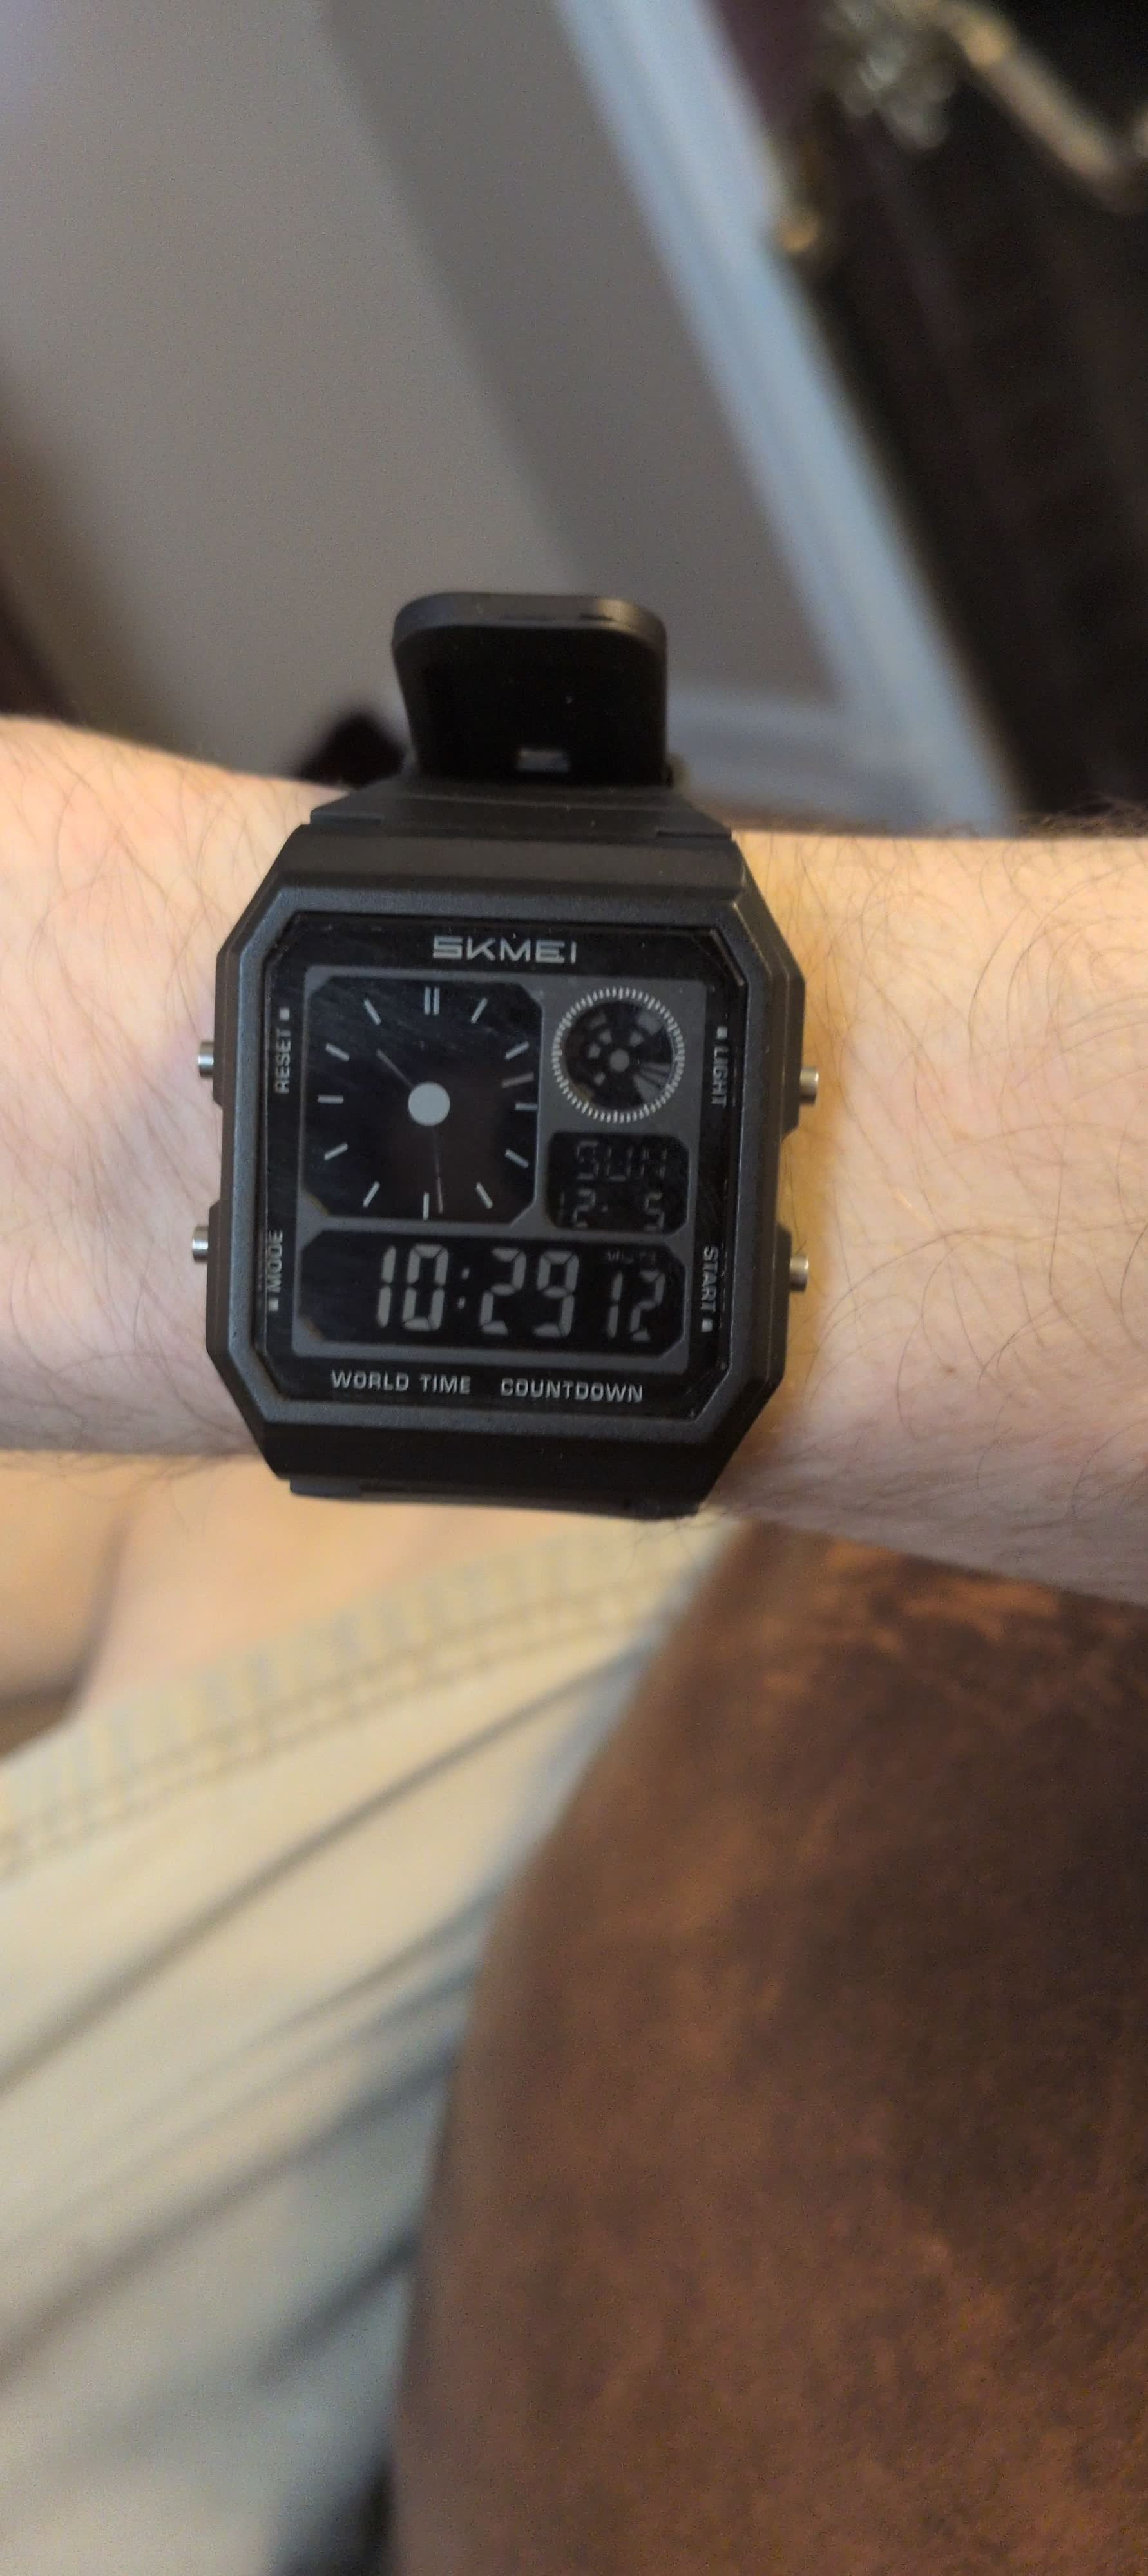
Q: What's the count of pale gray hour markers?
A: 12